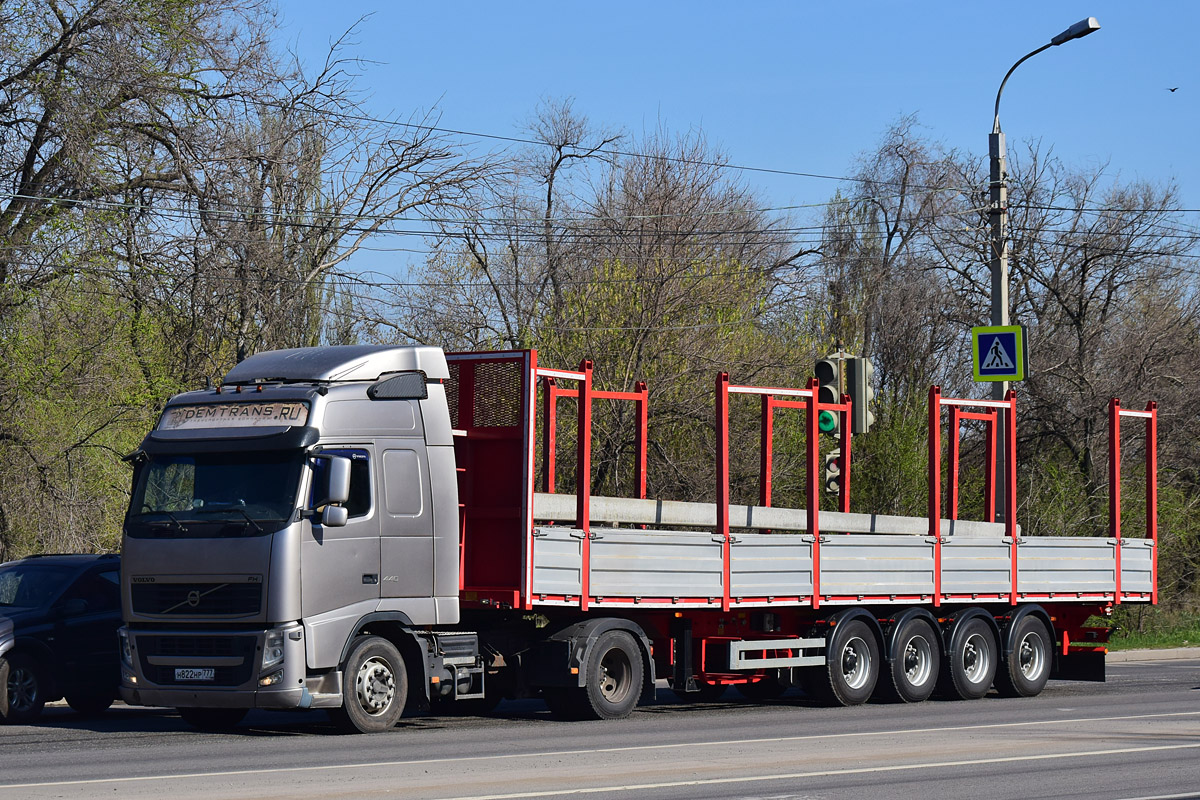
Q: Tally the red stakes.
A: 13